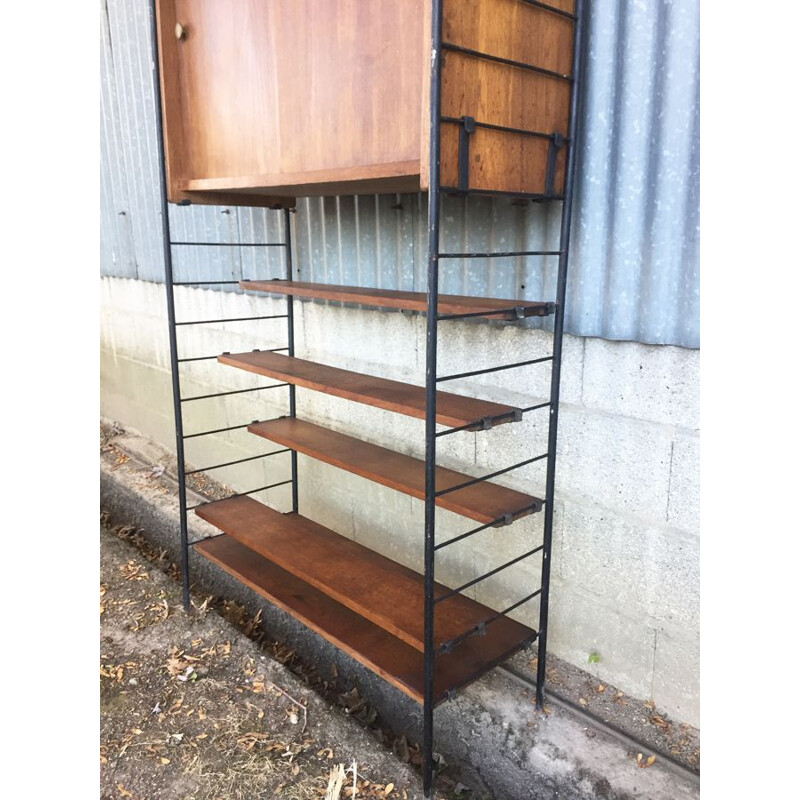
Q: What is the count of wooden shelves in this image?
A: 5